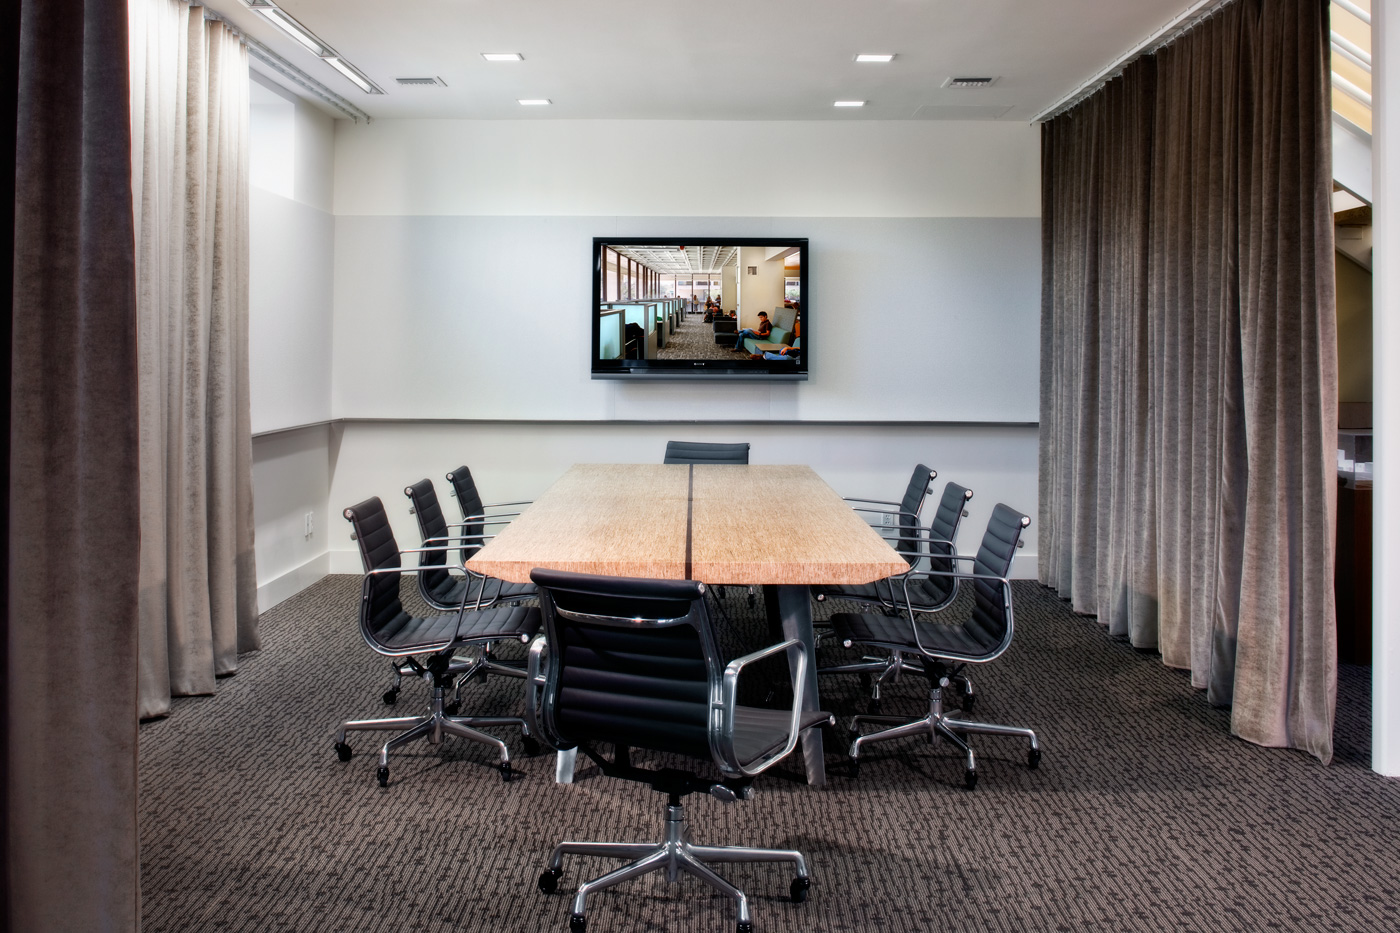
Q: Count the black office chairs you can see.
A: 8